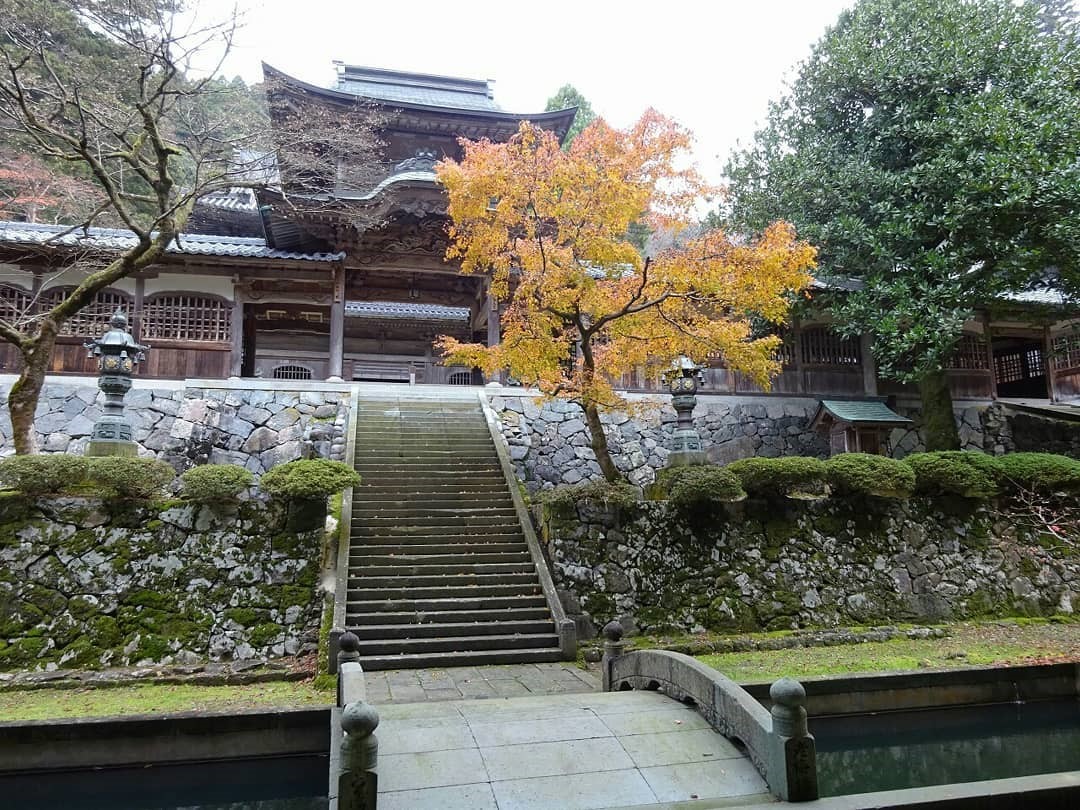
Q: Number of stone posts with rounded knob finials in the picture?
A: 4